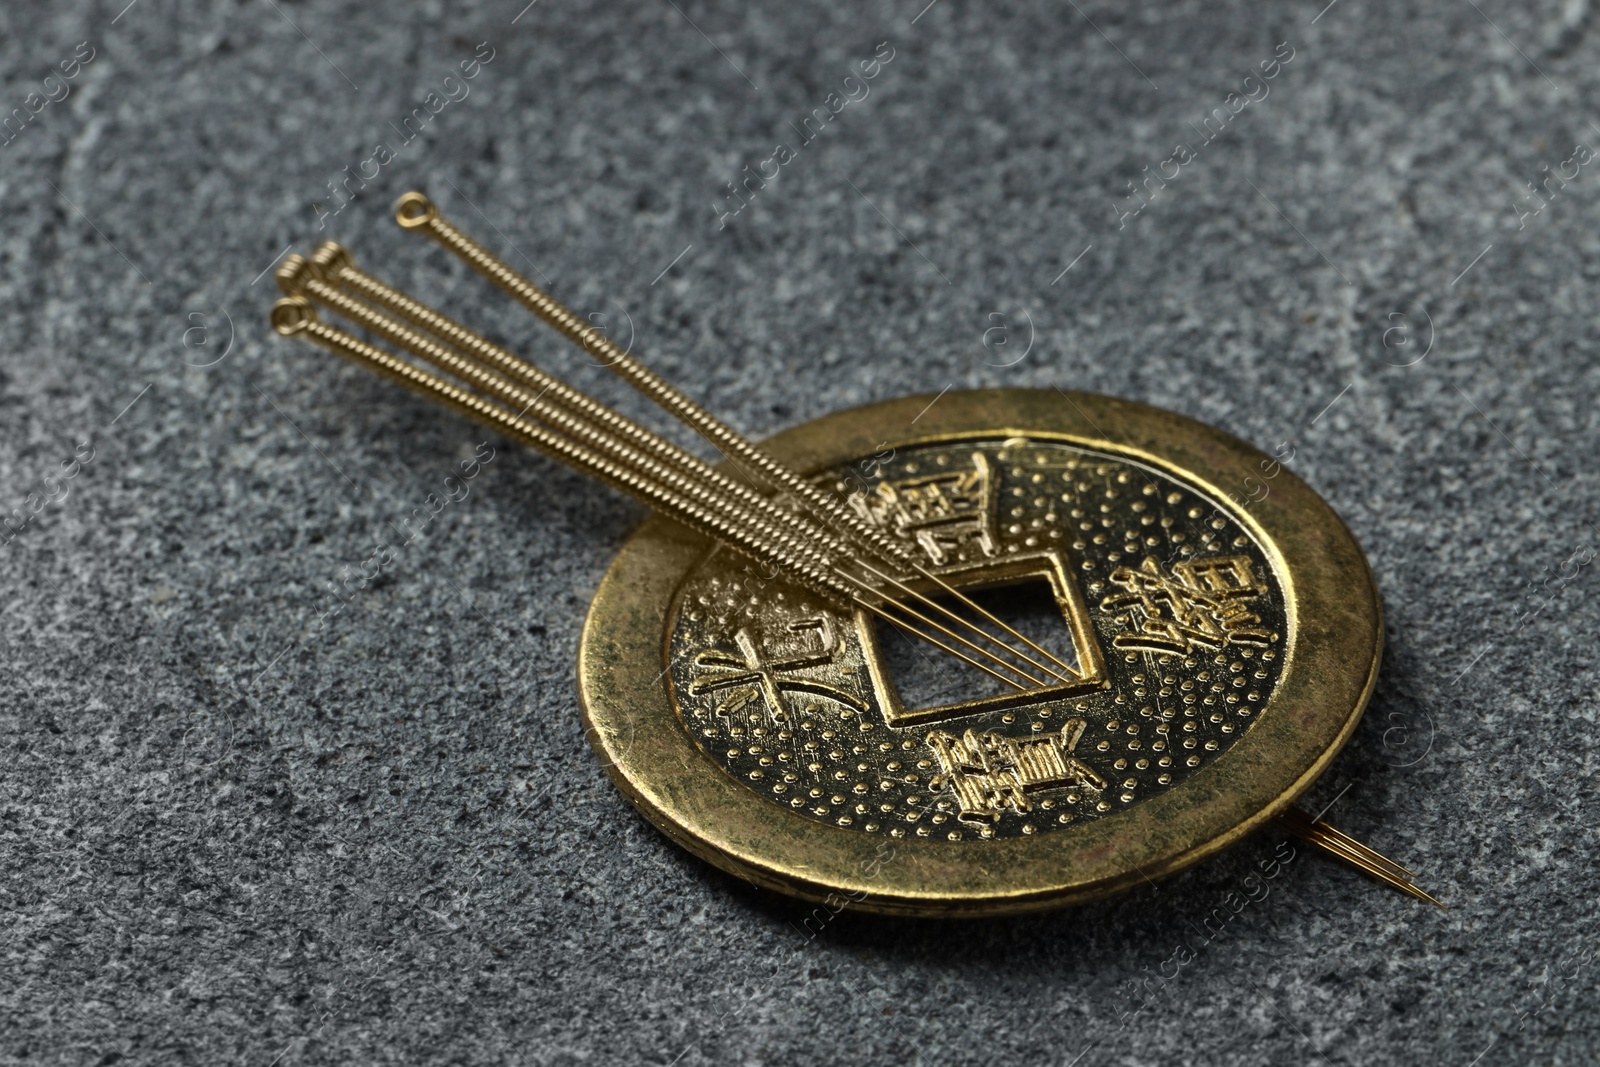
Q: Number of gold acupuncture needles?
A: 4